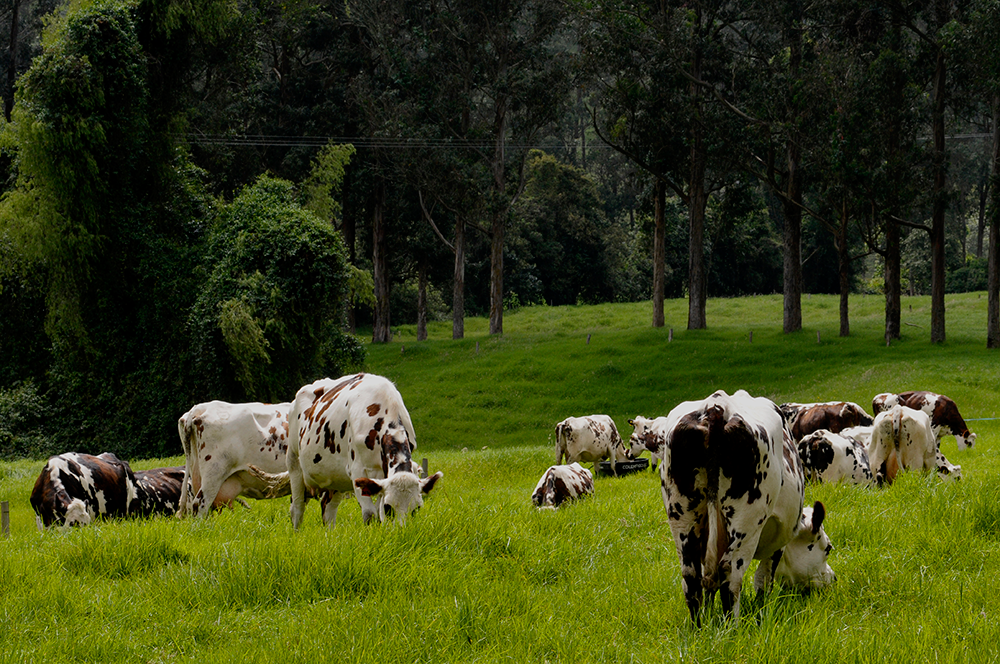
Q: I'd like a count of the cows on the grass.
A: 13